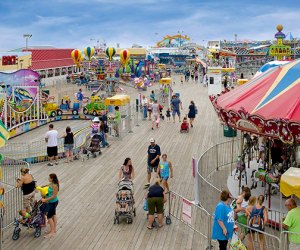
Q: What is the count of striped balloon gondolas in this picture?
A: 4